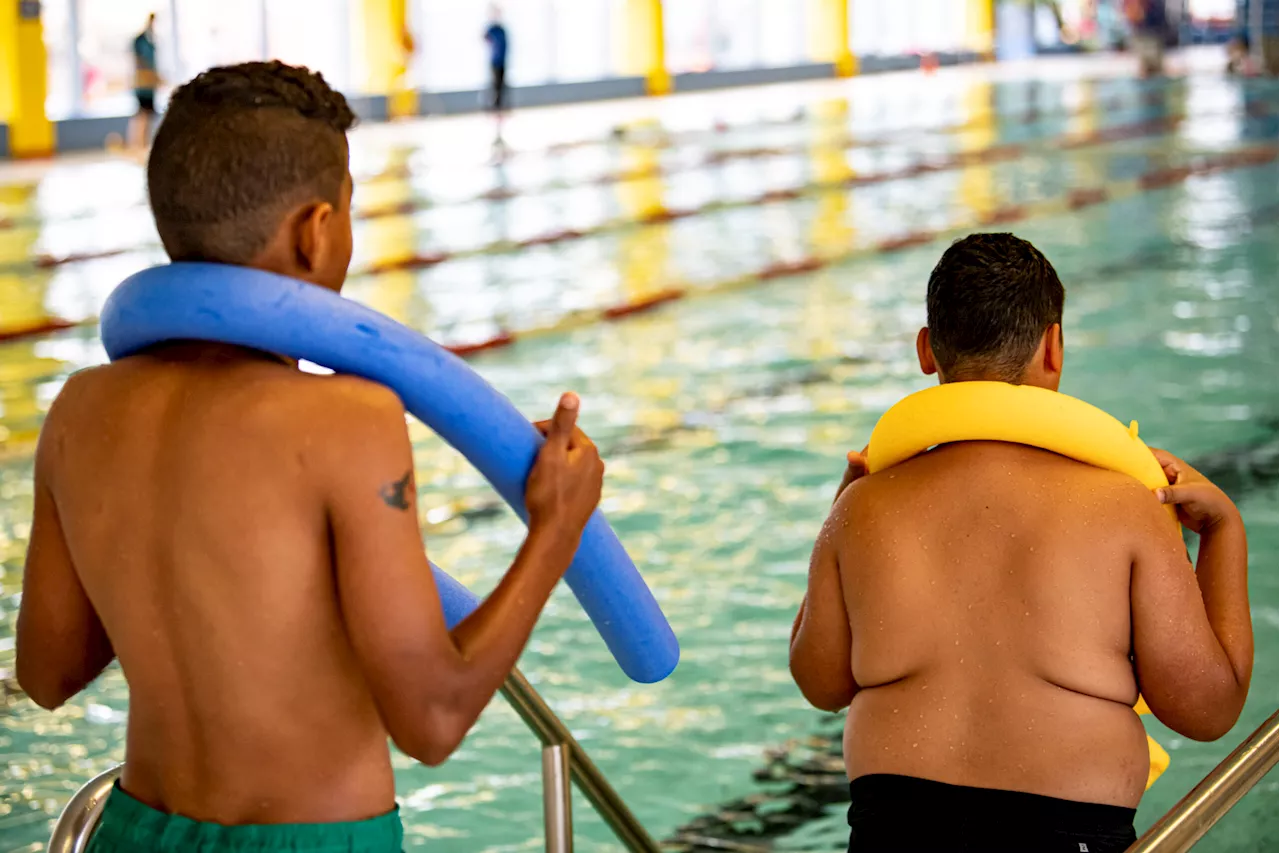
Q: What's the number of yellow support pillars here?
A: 5